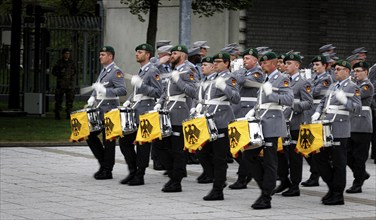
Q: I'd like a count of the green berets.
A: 12